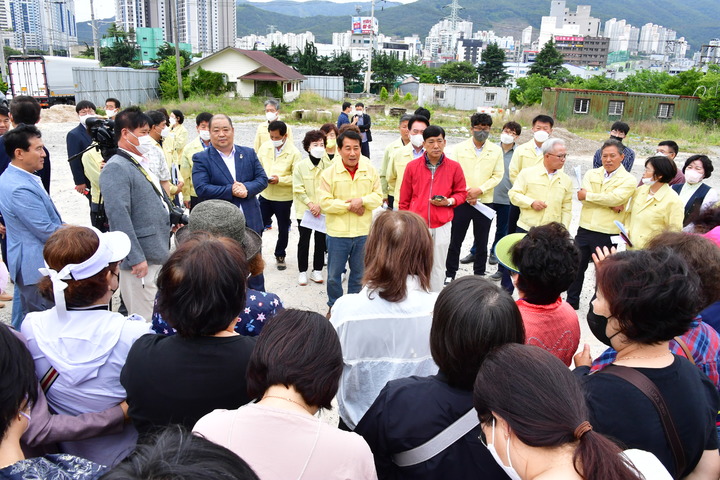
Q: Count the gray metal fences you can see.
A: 2